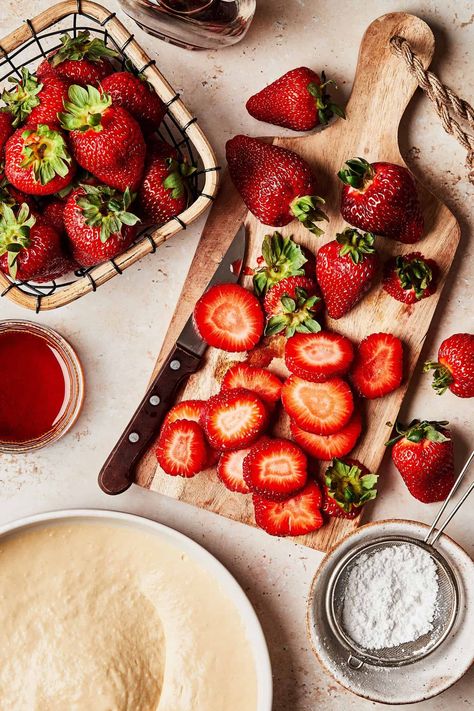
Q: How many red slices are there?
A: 12